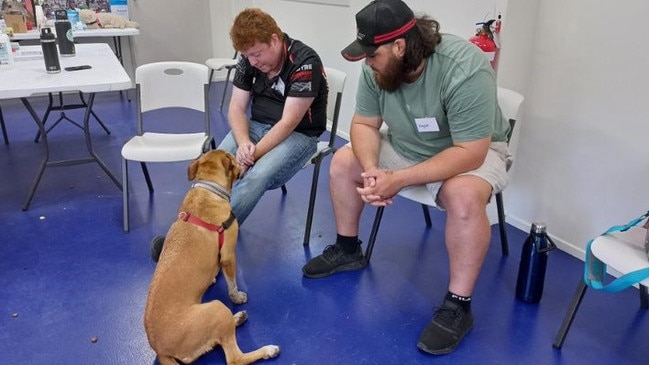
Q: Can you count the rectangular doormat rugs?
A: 0